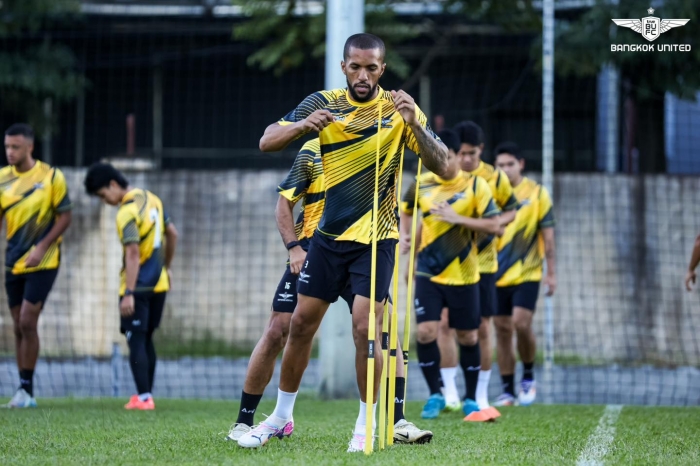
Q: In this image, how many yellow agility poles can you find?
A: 4